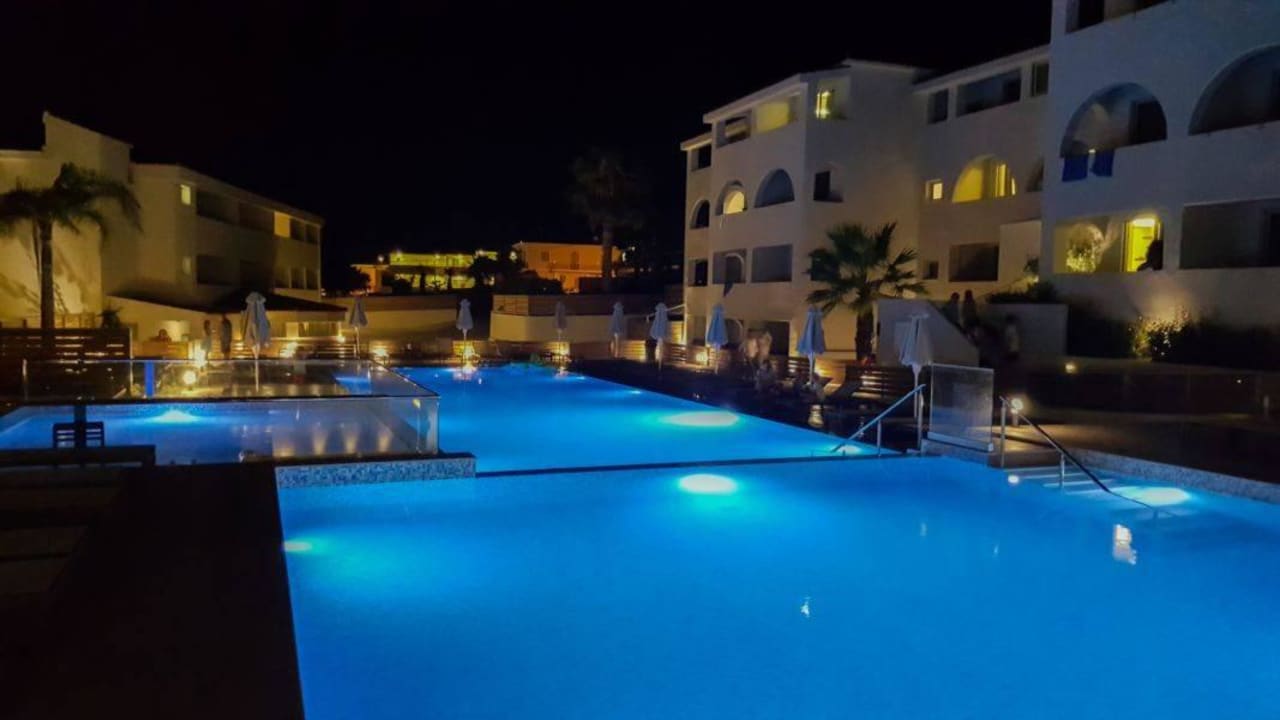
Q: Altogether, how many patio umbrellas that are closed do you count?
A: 9